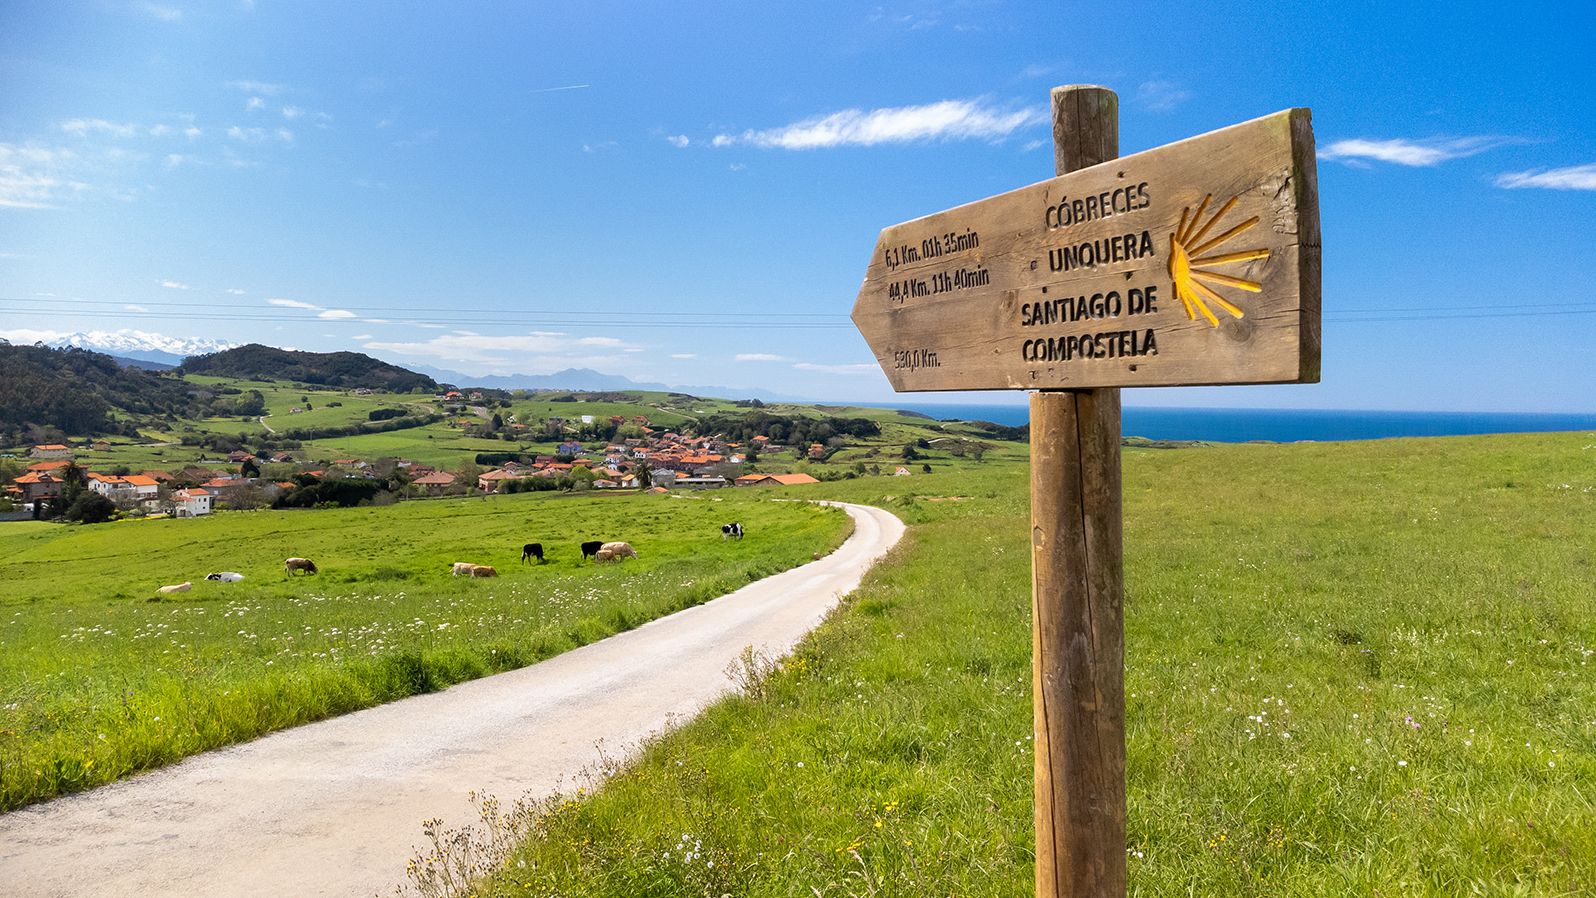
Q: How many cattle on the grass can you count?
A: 10